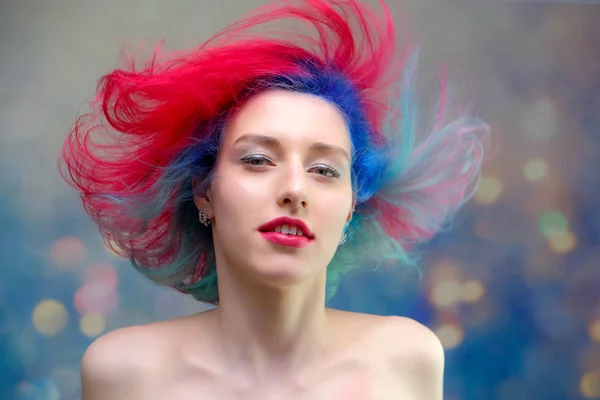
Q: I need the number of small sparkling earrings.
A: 2